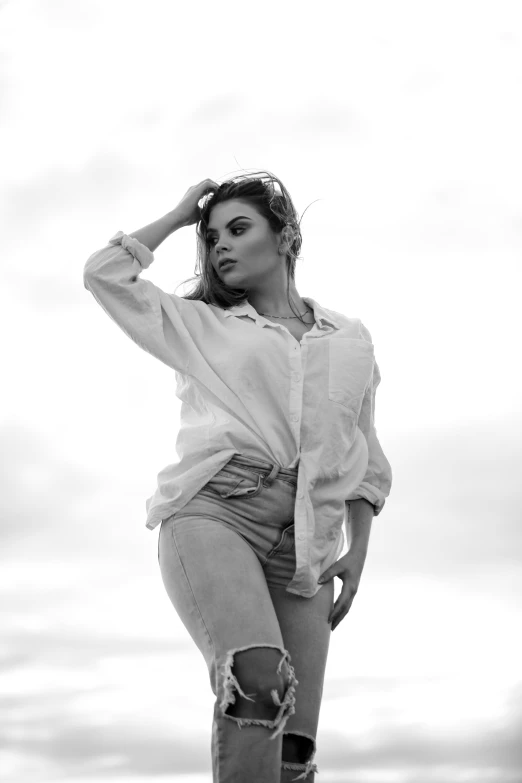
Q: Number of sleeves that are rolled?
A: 2